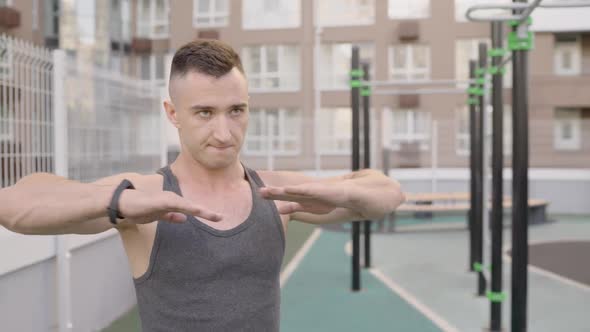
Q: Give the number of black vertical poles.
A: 6